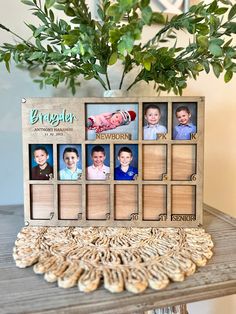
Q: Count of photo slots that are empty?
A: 8